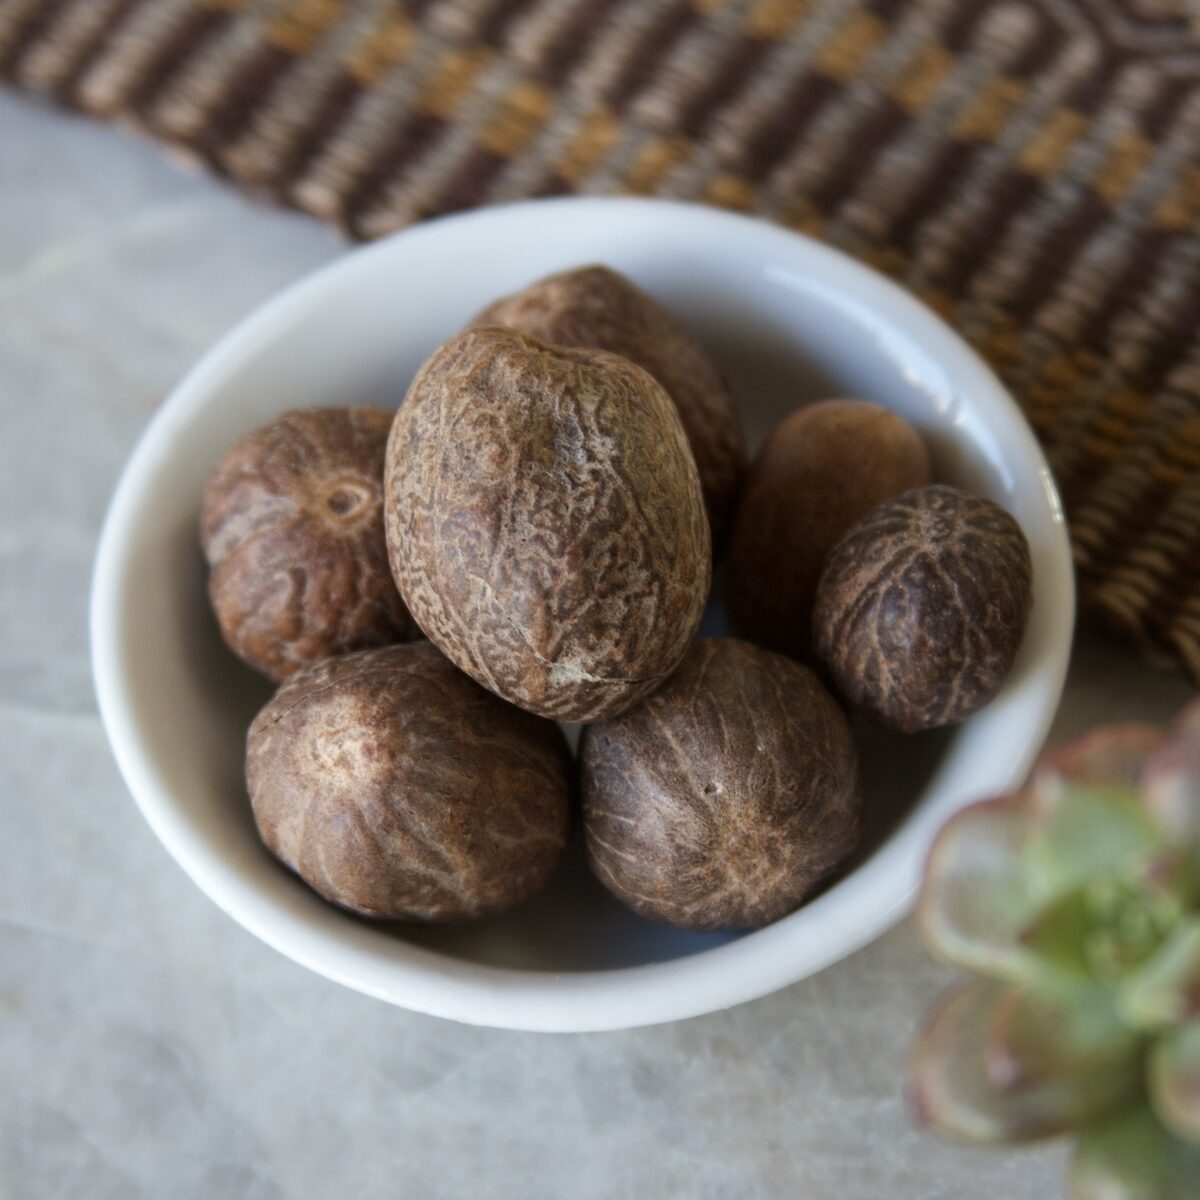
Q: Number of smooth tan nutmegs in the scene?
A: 1